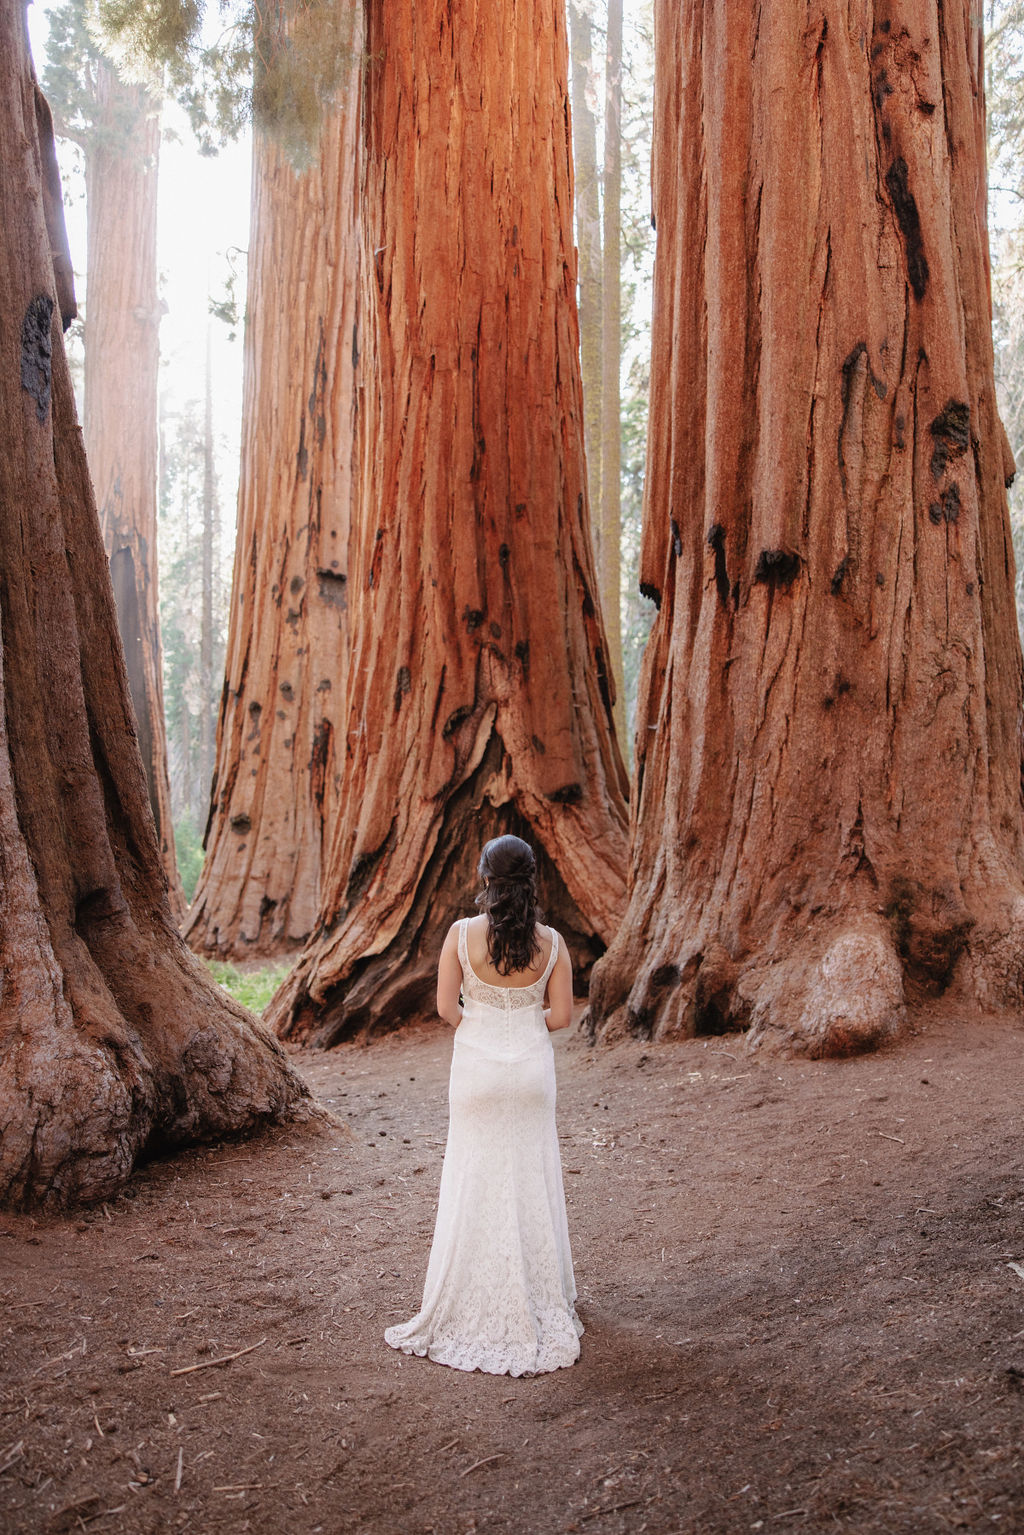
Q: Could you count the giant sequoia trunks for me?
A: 5